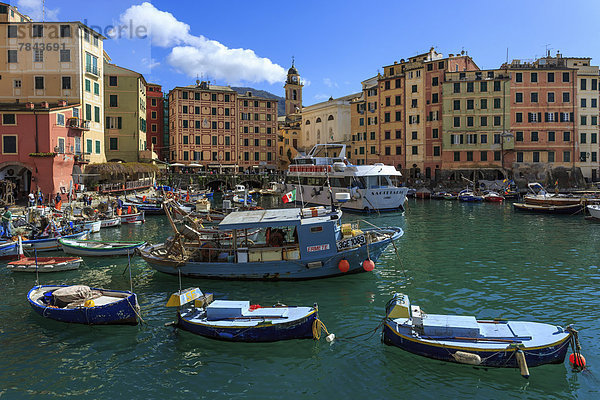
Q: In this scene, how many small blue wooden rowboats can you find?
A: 3